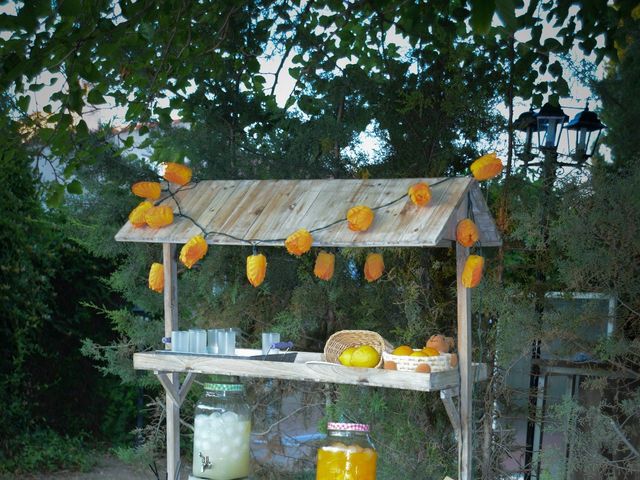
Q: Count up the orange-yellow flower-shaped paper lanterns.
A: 15